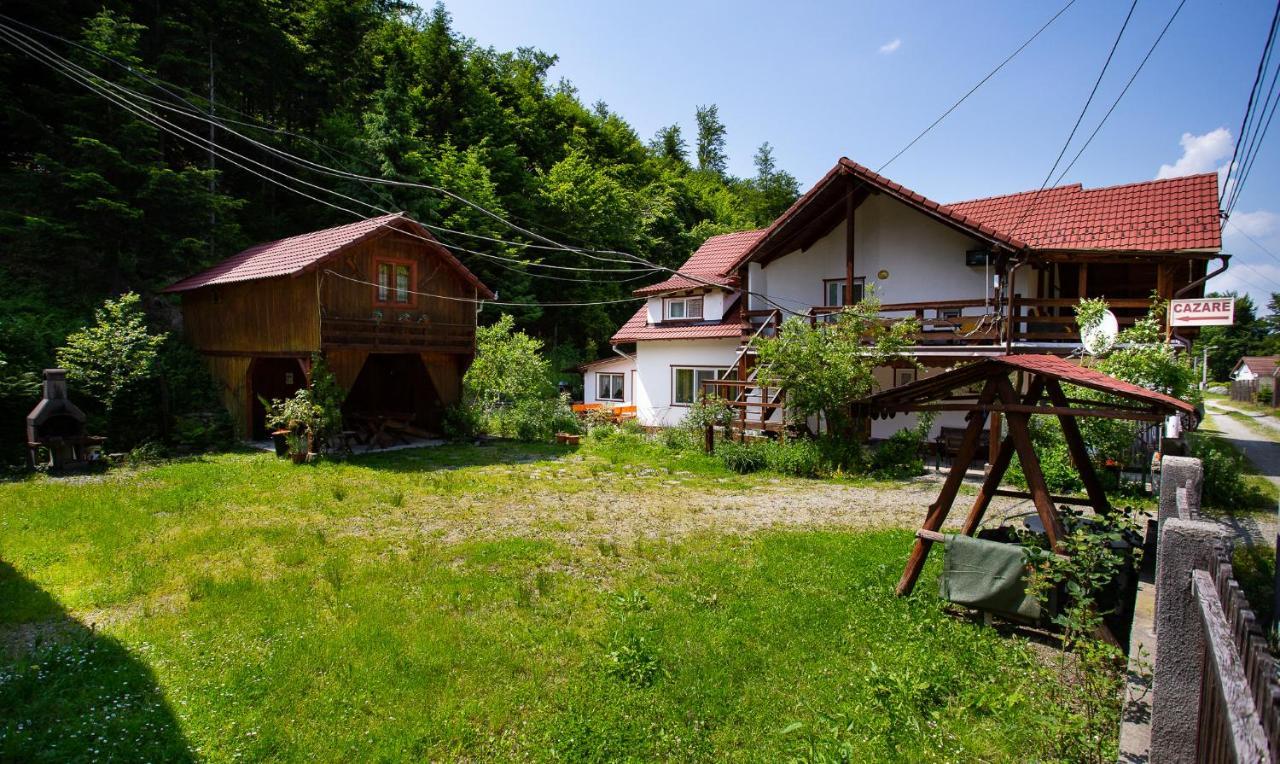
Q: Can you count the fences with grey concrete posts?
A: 1